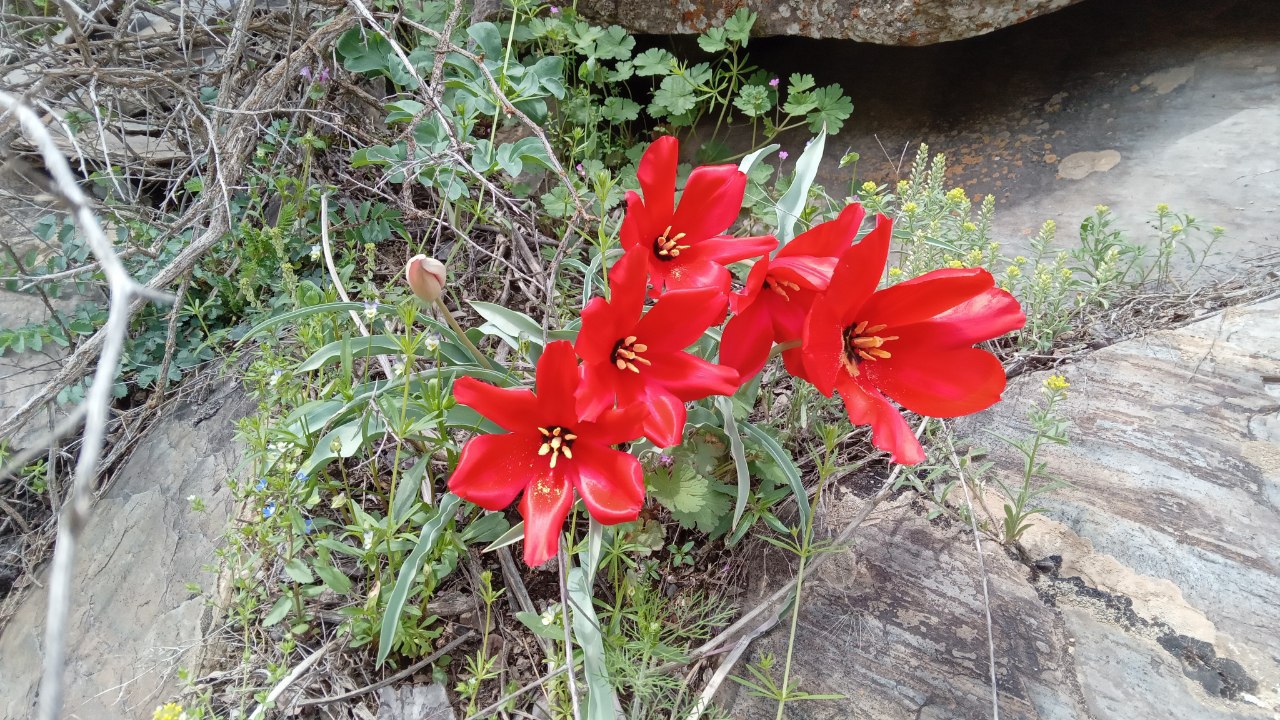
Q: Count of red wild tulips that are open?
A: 5